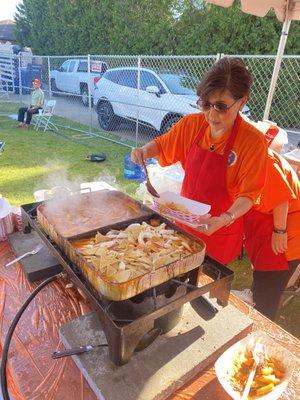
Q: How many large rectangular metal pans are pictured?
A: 2